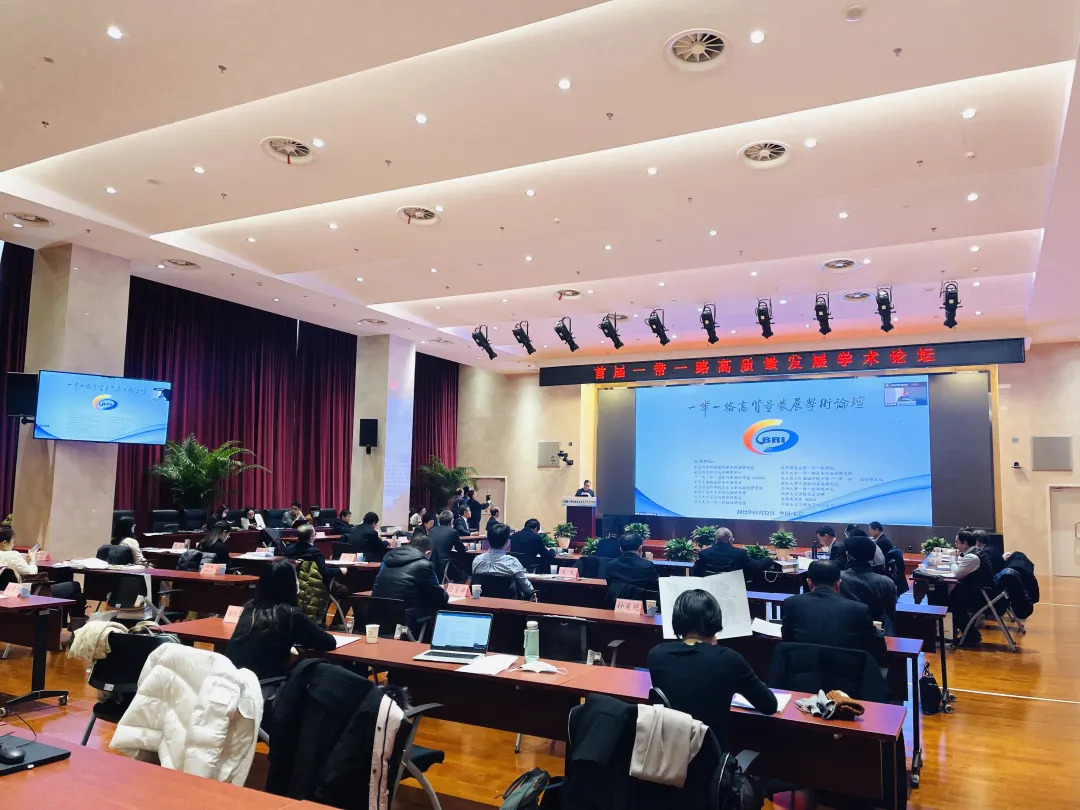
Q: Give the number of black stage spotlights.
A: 10